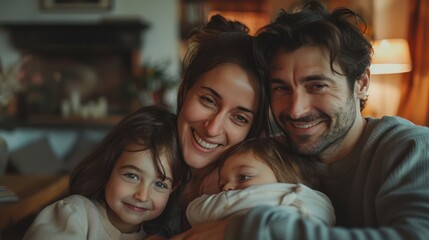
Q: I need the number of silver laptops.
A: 0